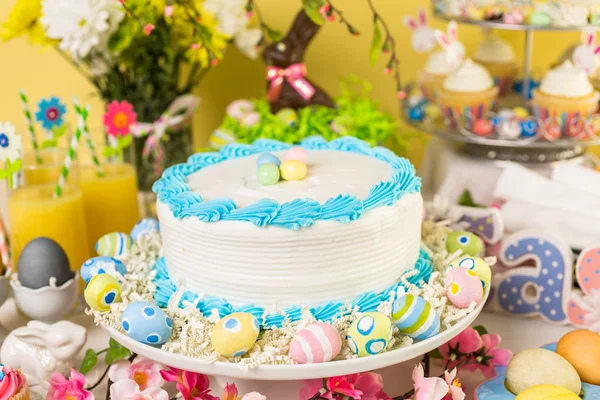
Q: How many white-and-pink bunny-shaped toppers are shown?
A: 3